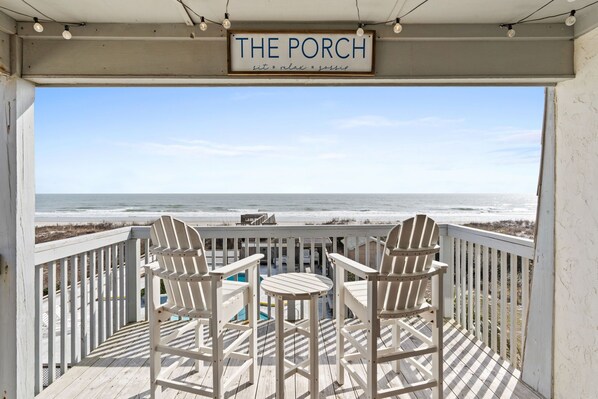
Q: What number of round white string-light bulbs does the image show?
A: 8